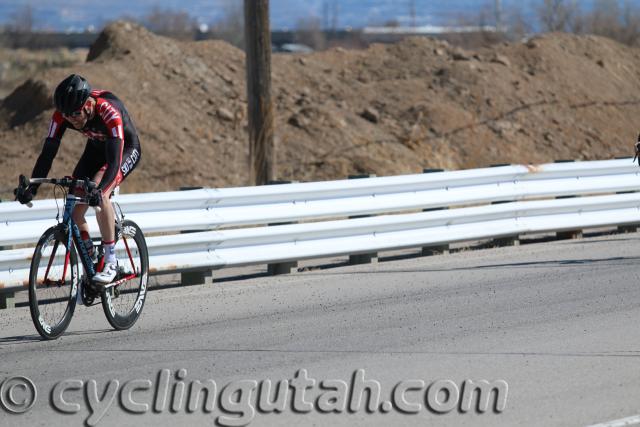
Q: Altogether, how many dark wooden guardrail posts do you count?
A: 8